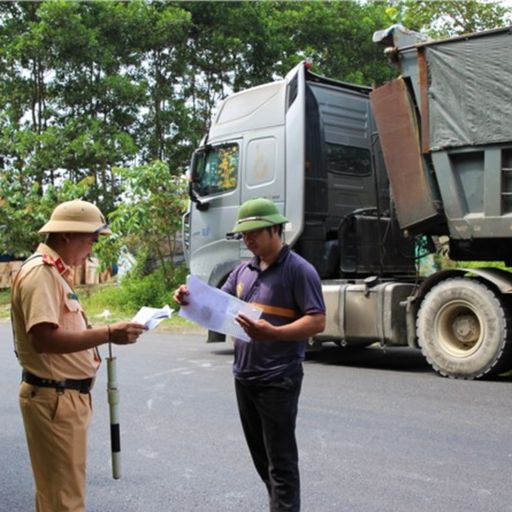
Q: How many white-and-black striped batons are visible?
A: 1